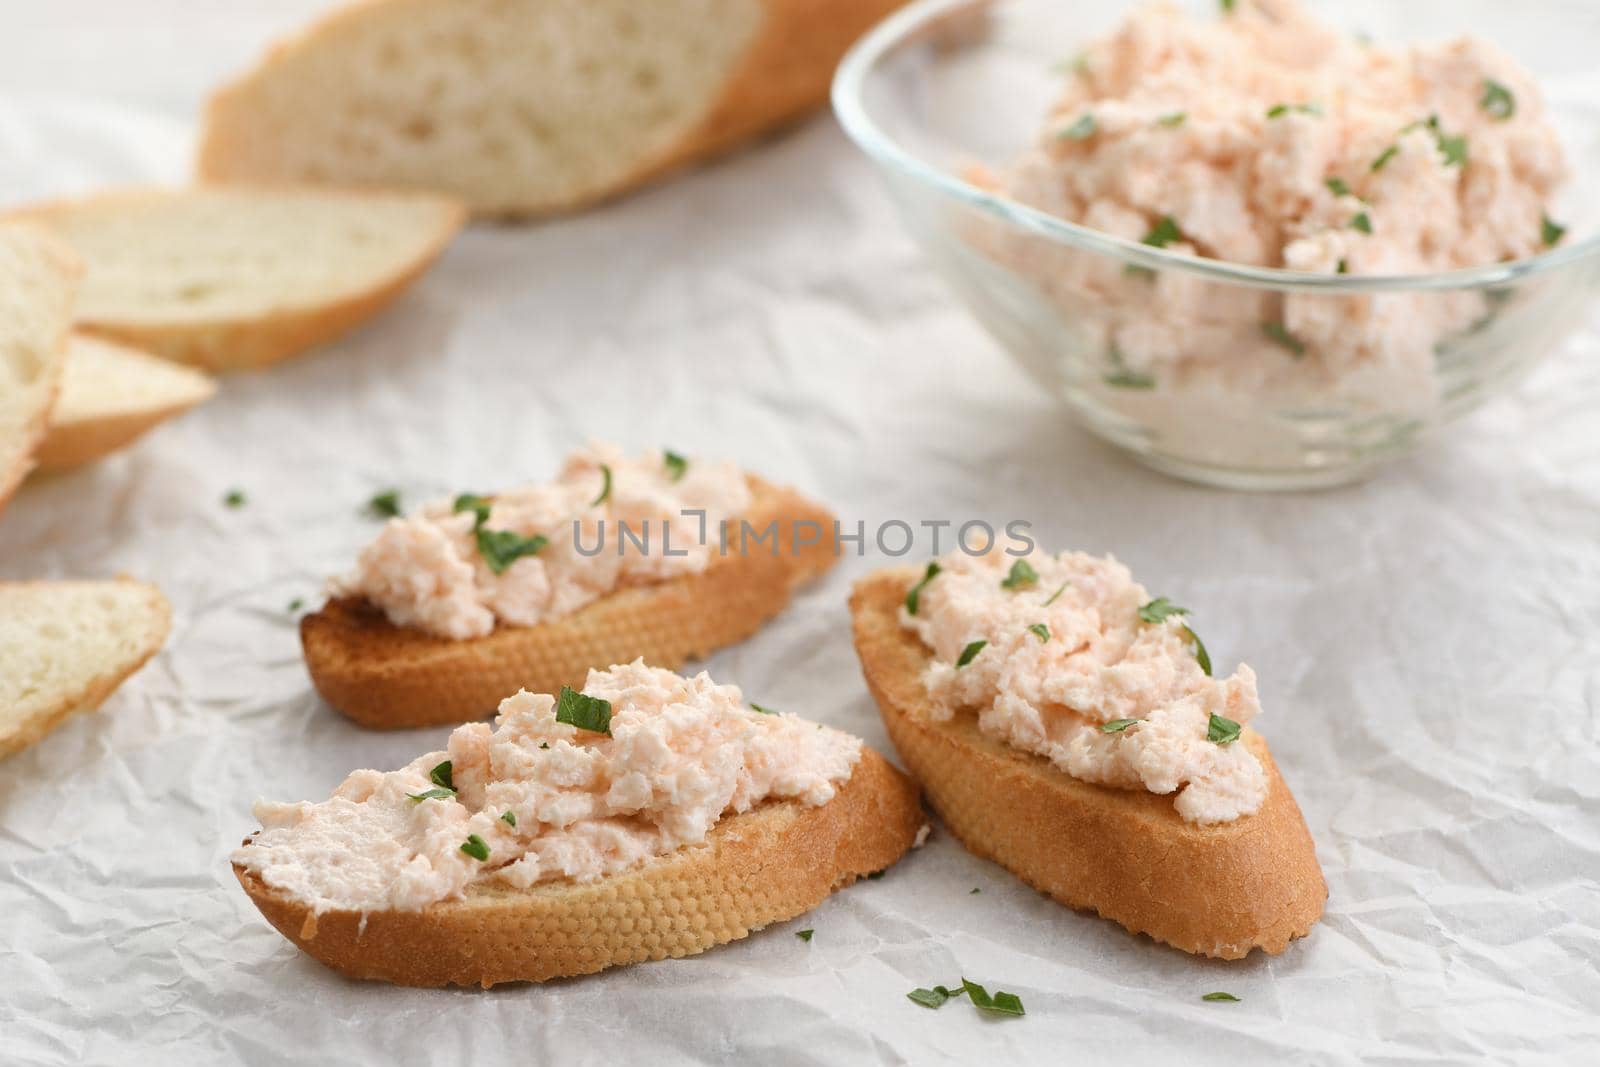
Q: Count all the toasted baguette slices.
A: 3